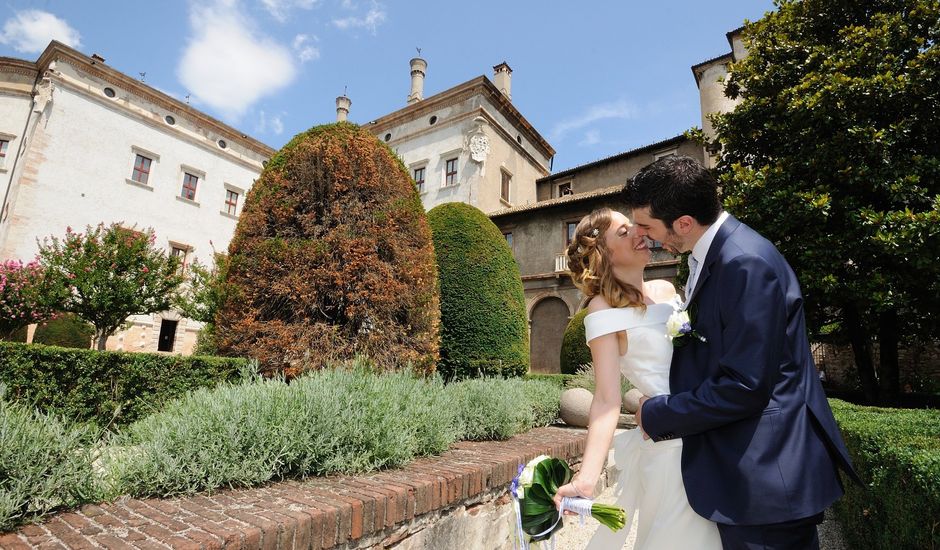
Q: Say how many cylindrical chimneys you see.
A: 2